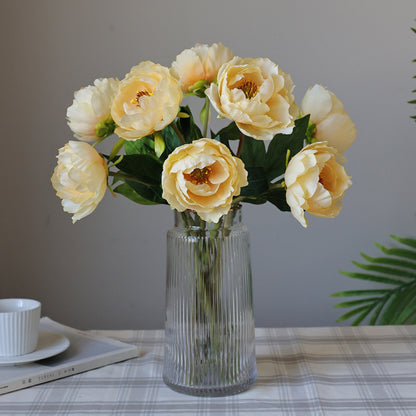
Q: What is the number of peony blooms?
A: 8